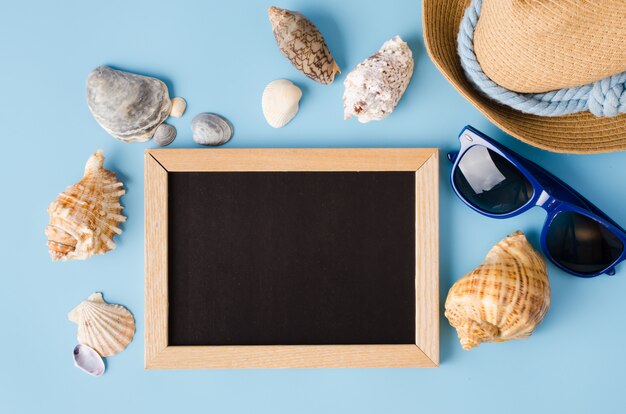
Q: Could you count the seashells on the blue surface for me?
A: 11